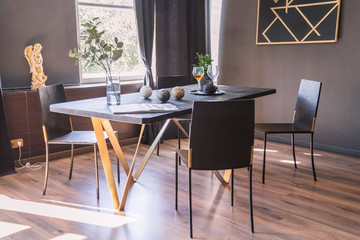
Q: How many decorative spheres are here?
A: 3